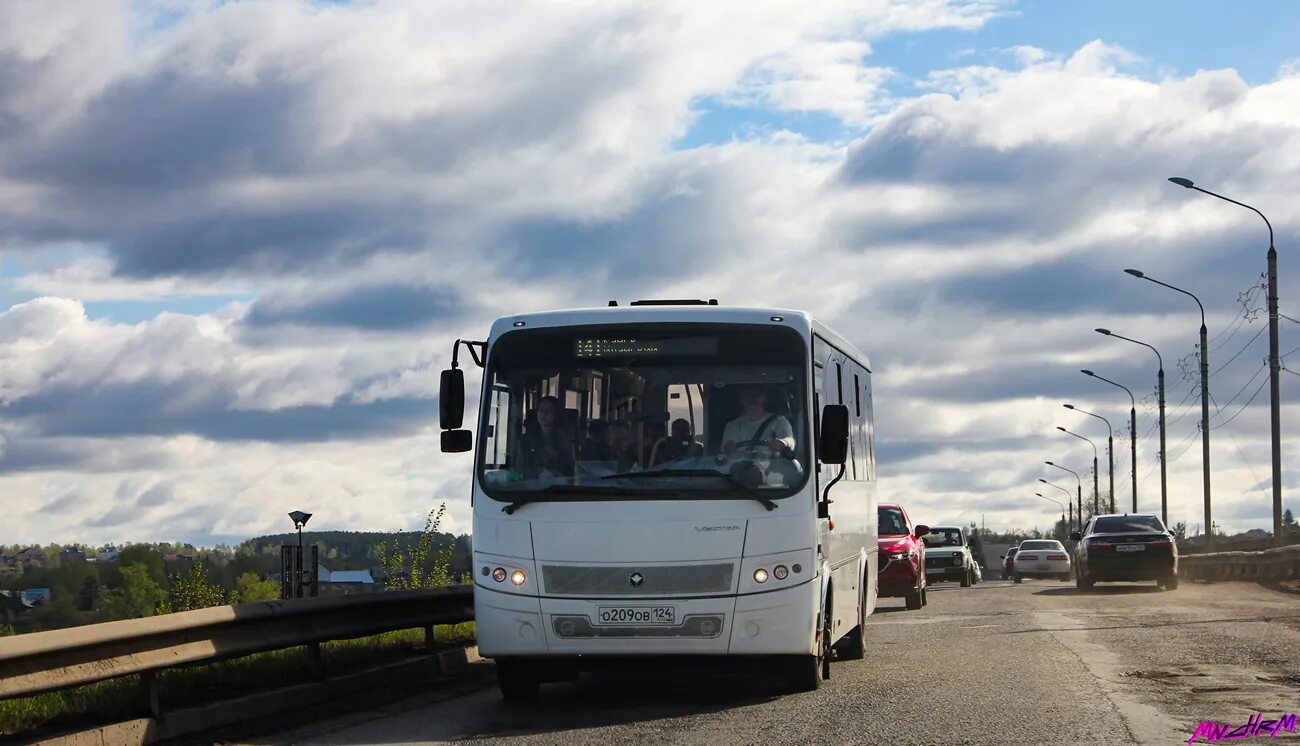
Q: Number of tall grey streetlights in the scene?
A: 9